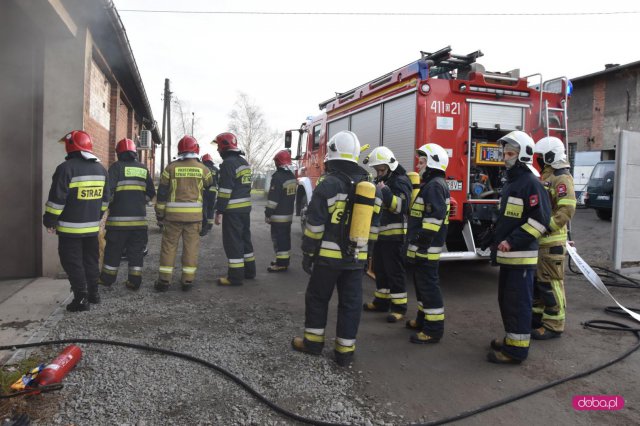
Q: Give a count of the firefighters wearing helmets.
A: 11